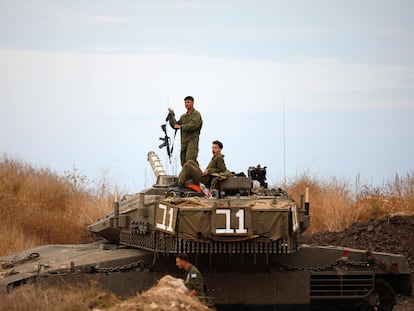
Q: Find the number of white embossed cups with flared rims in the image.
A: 0